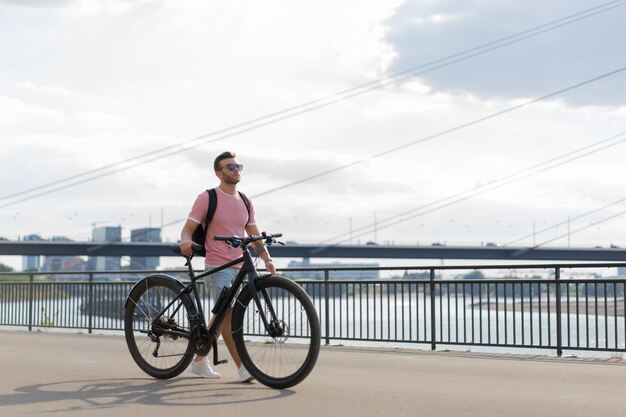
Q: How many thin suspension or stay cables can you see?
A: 7